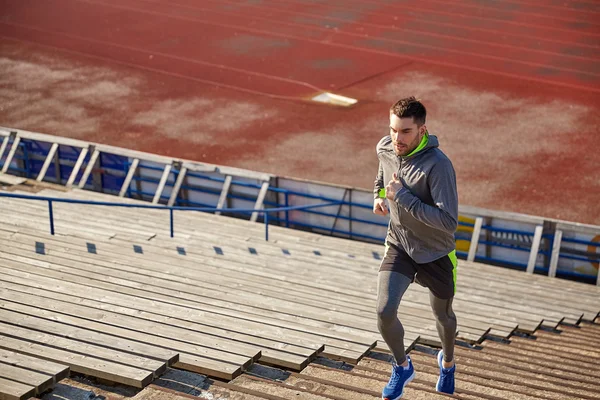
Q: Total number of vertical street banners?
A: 0